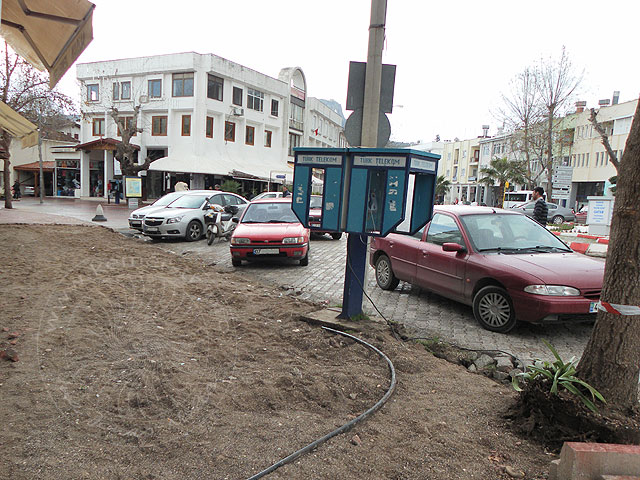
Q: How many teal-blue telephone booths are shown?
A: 2